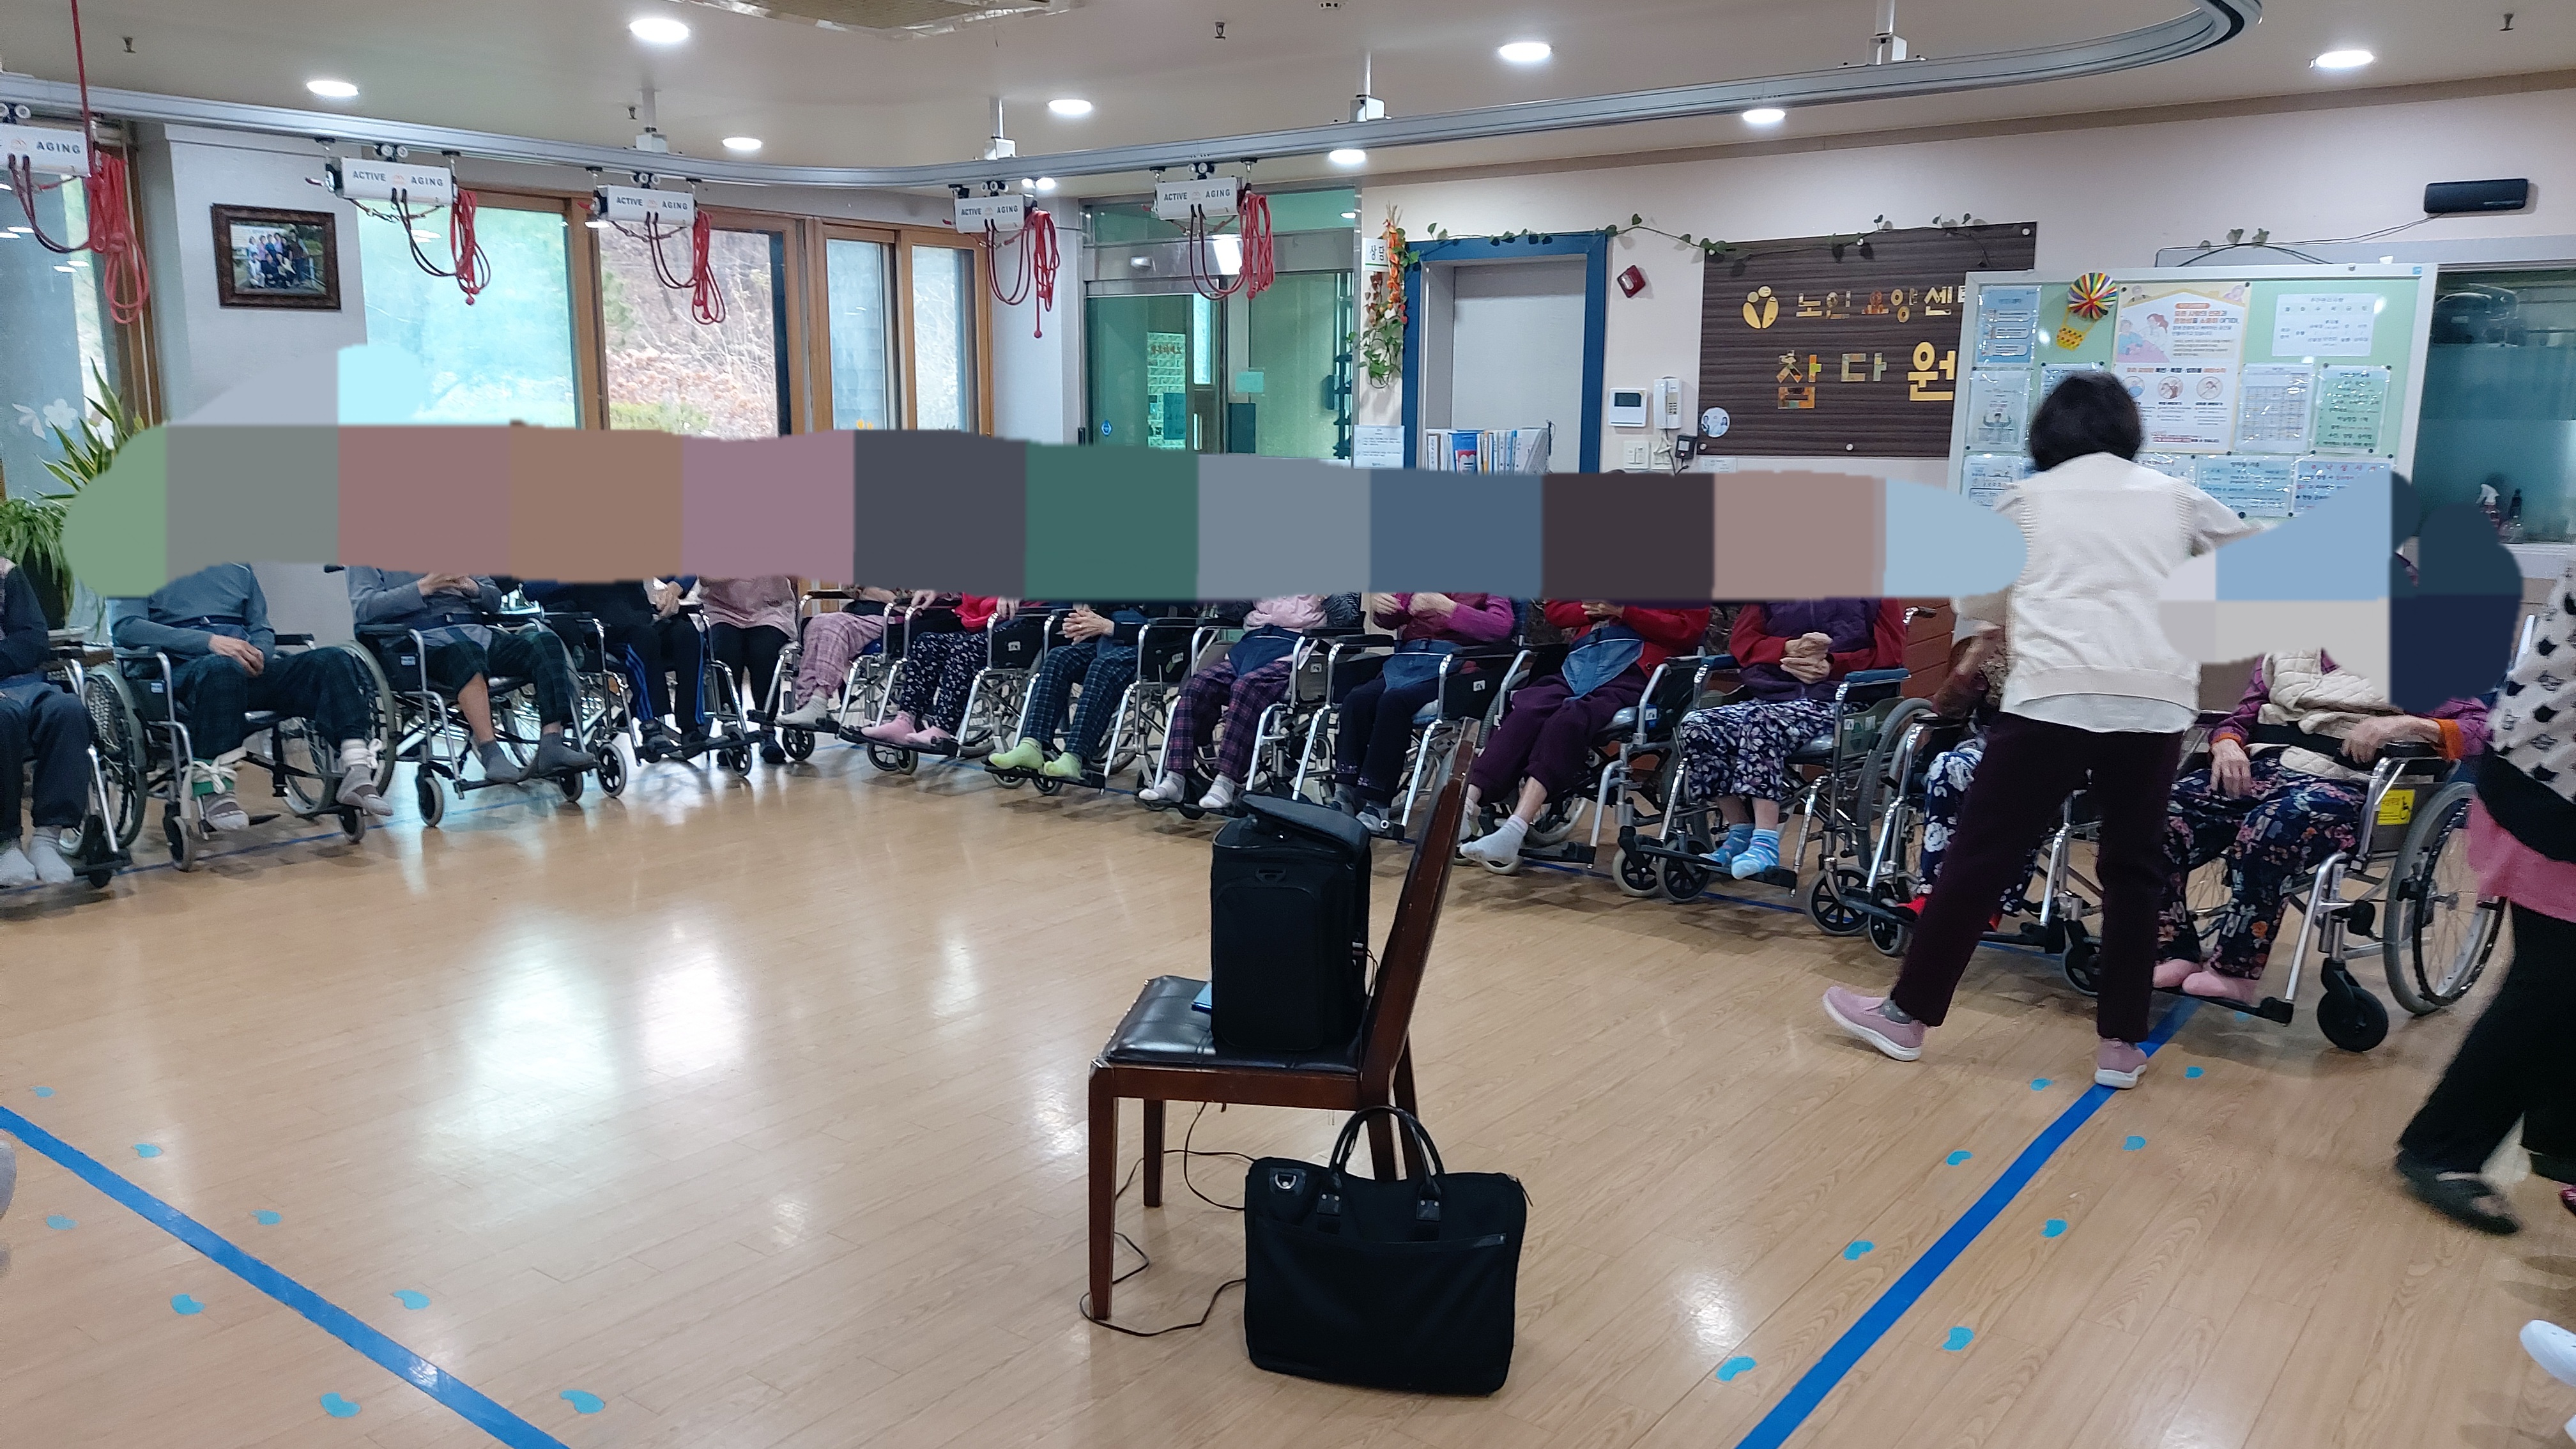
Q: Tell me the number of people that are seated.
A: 13